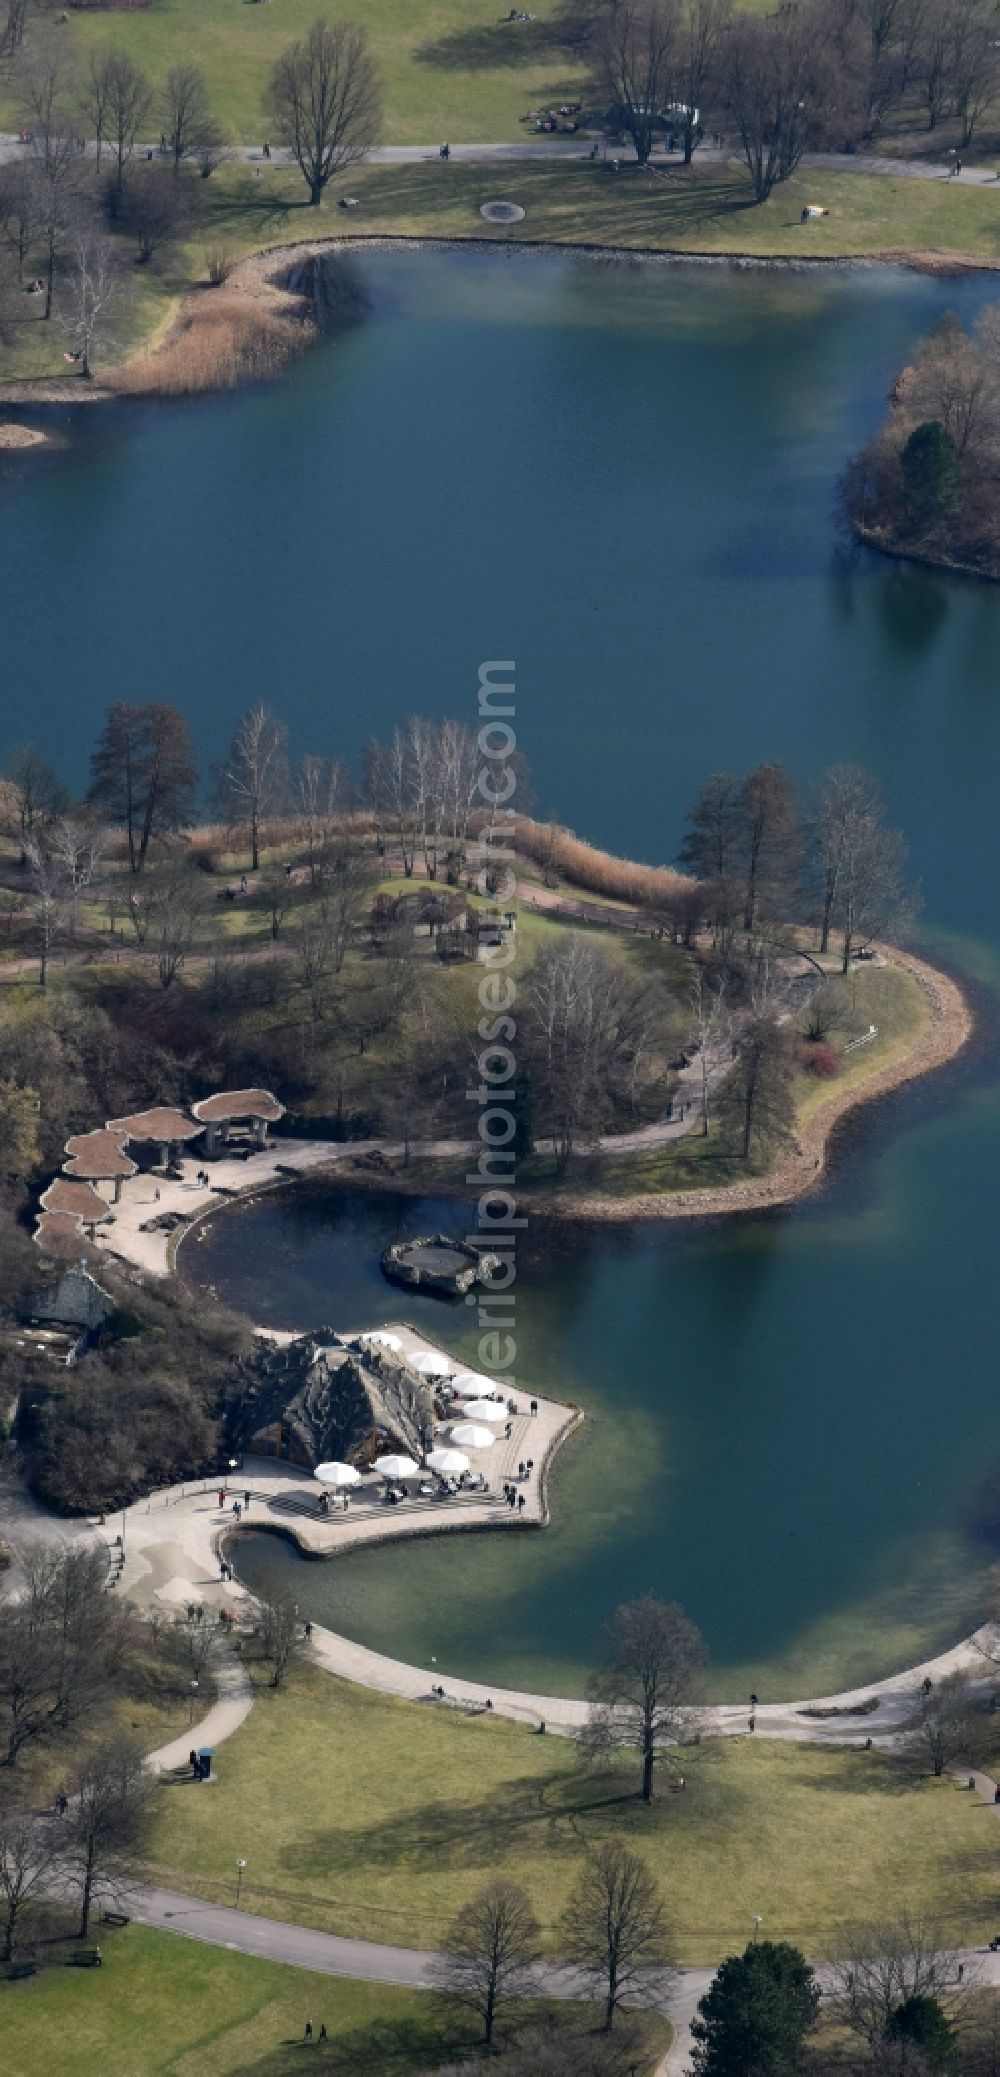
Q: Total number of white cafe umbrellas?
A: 8